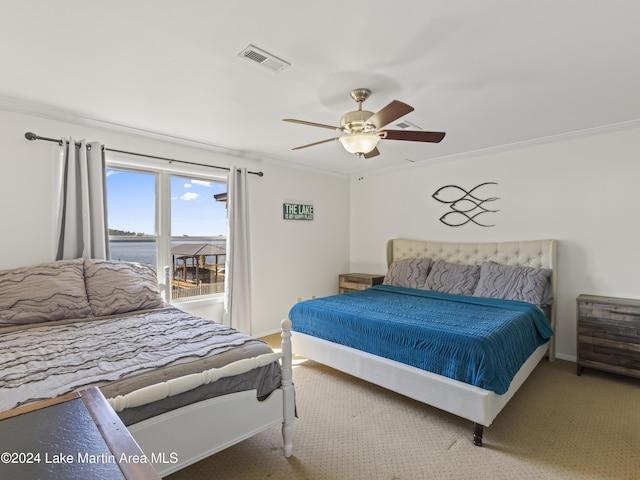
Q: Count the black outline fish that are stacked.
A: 3